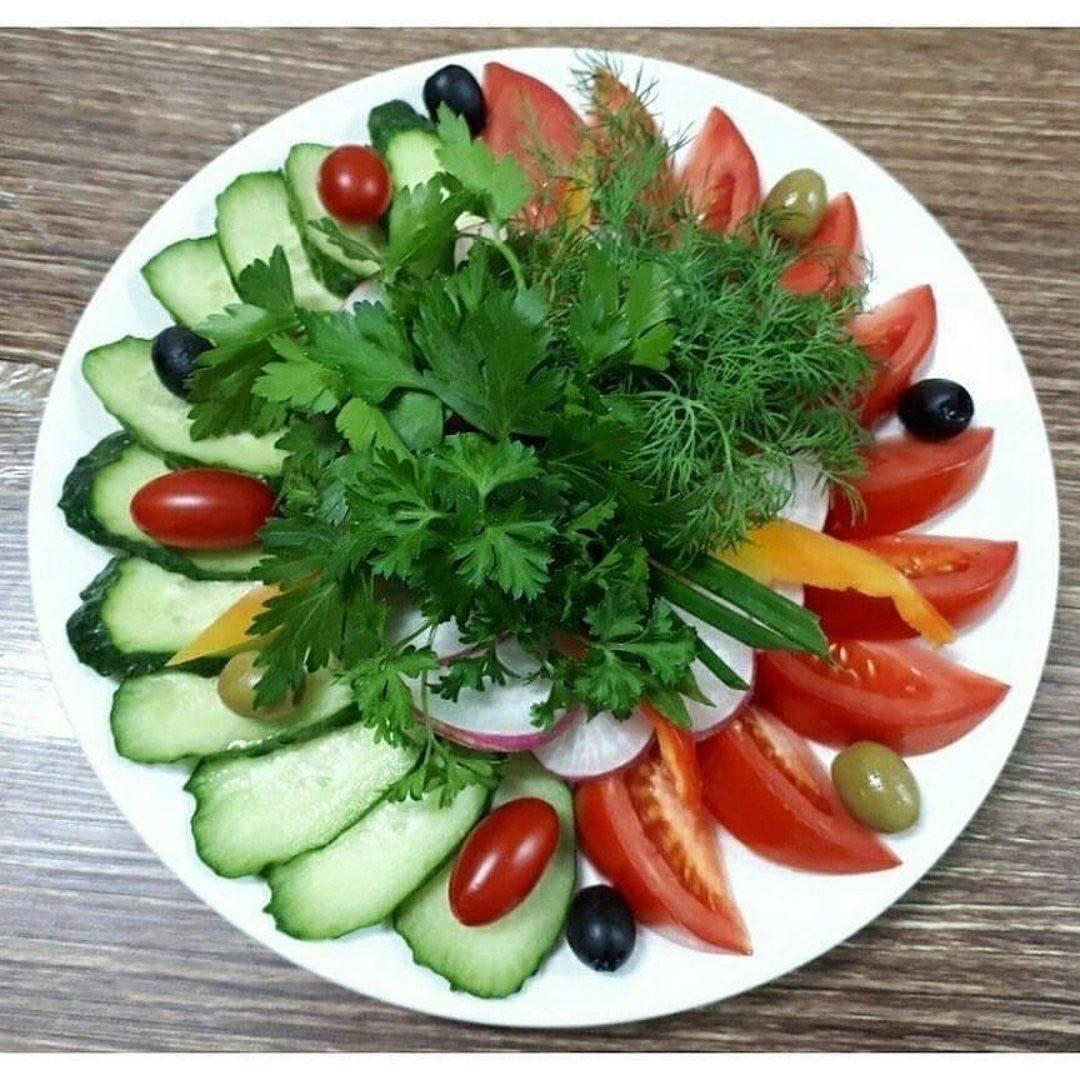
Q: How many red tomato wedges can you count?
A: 10